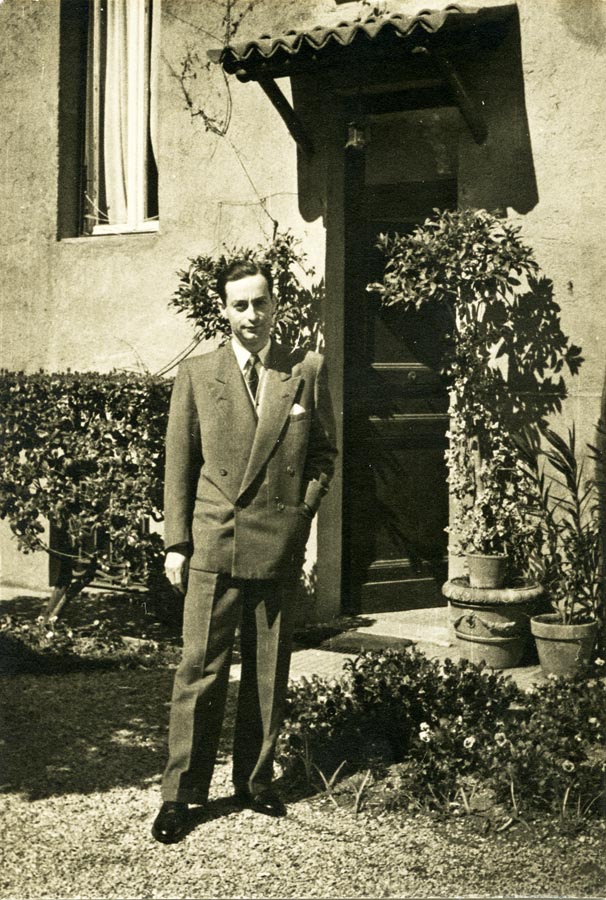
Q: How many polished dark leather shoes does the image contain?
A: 2